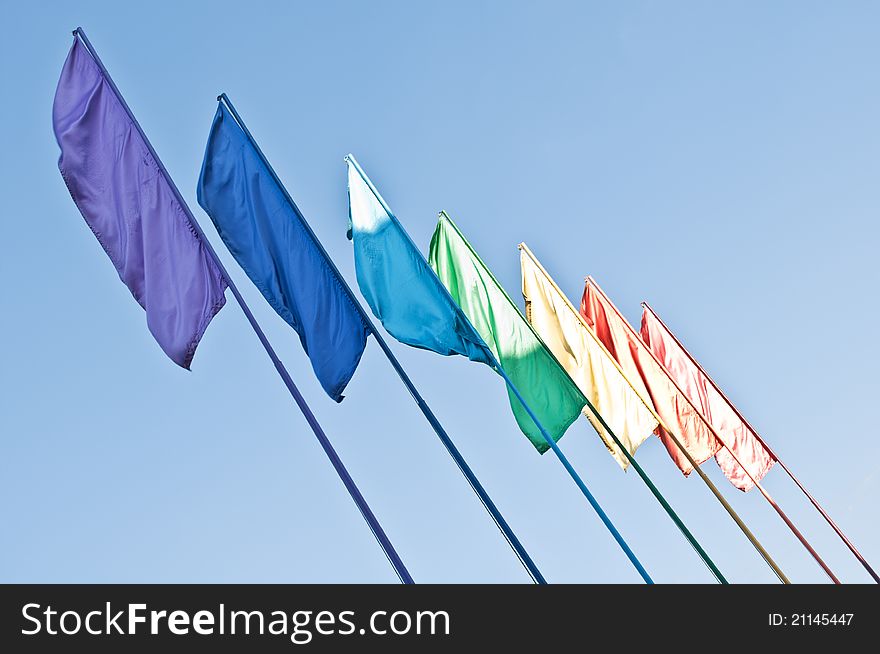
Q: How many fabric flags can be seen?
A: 7